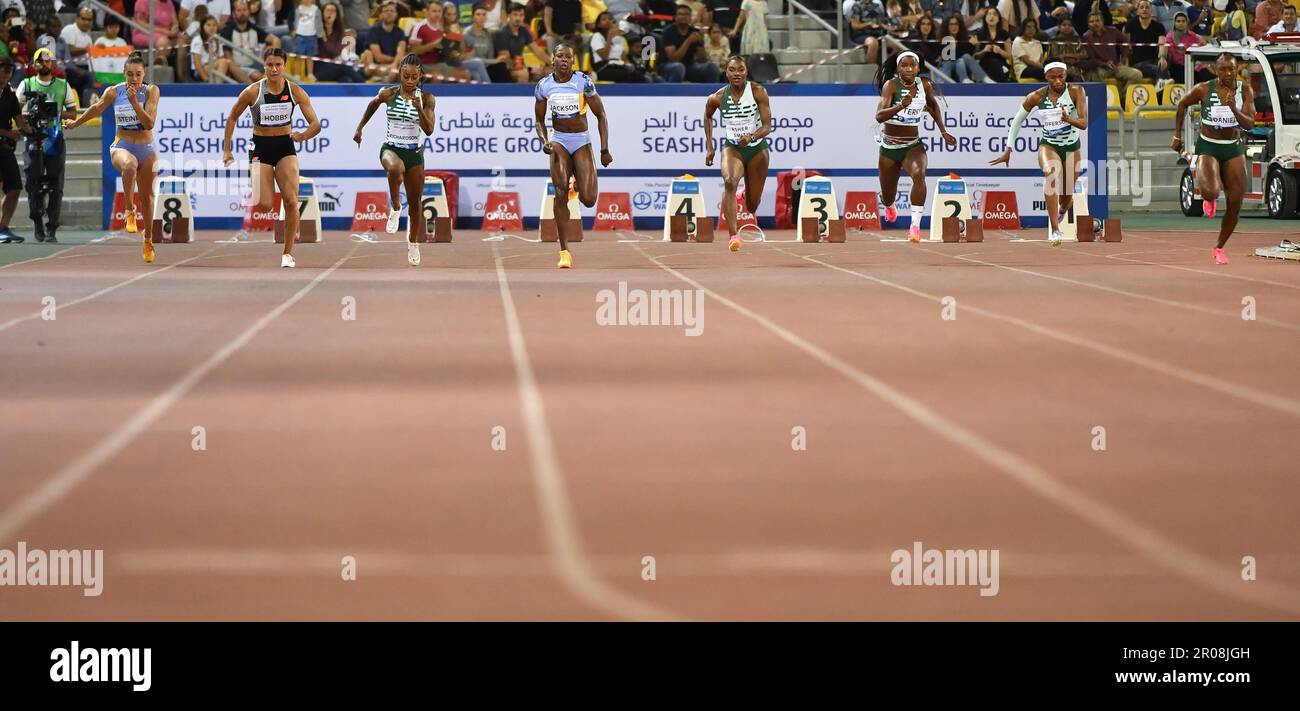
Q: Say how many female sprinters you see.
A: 8